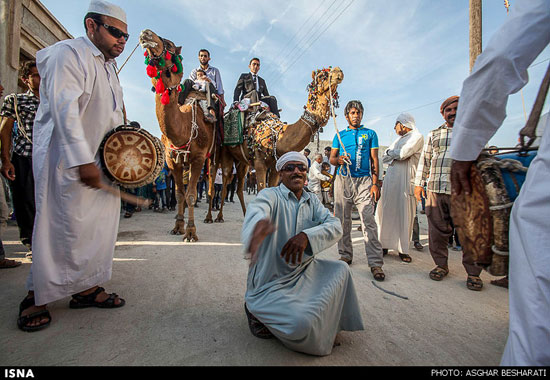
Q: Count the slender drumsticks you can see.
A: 1